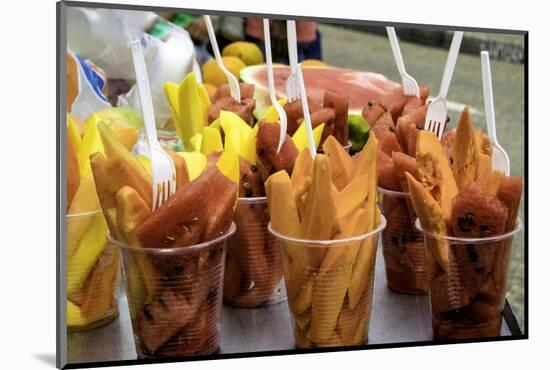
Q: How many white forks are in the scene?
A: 8